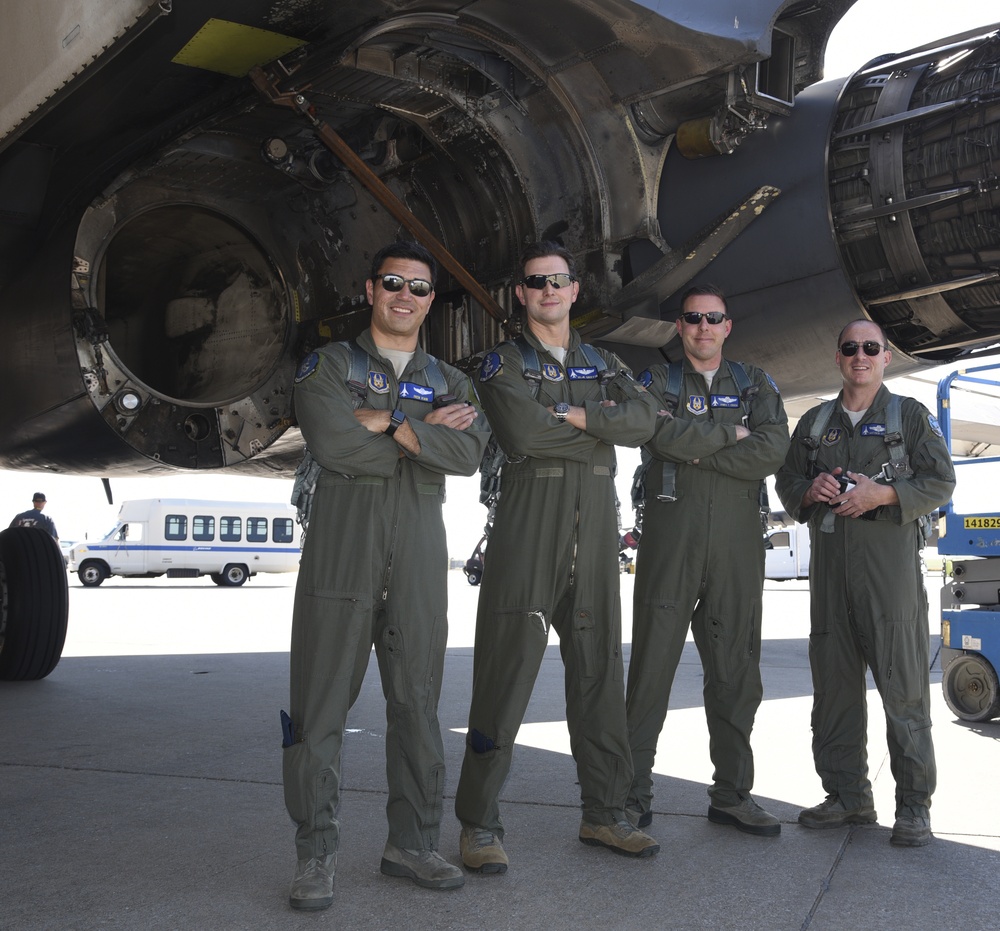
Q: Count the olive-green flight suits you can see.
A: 4